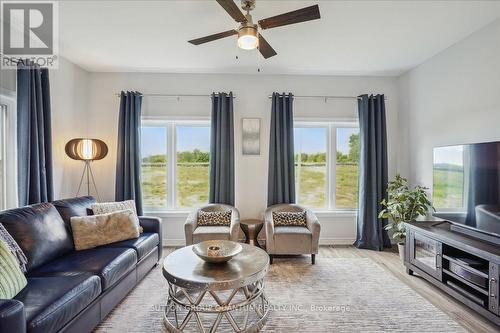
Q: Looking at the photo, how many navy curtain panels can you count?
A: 5